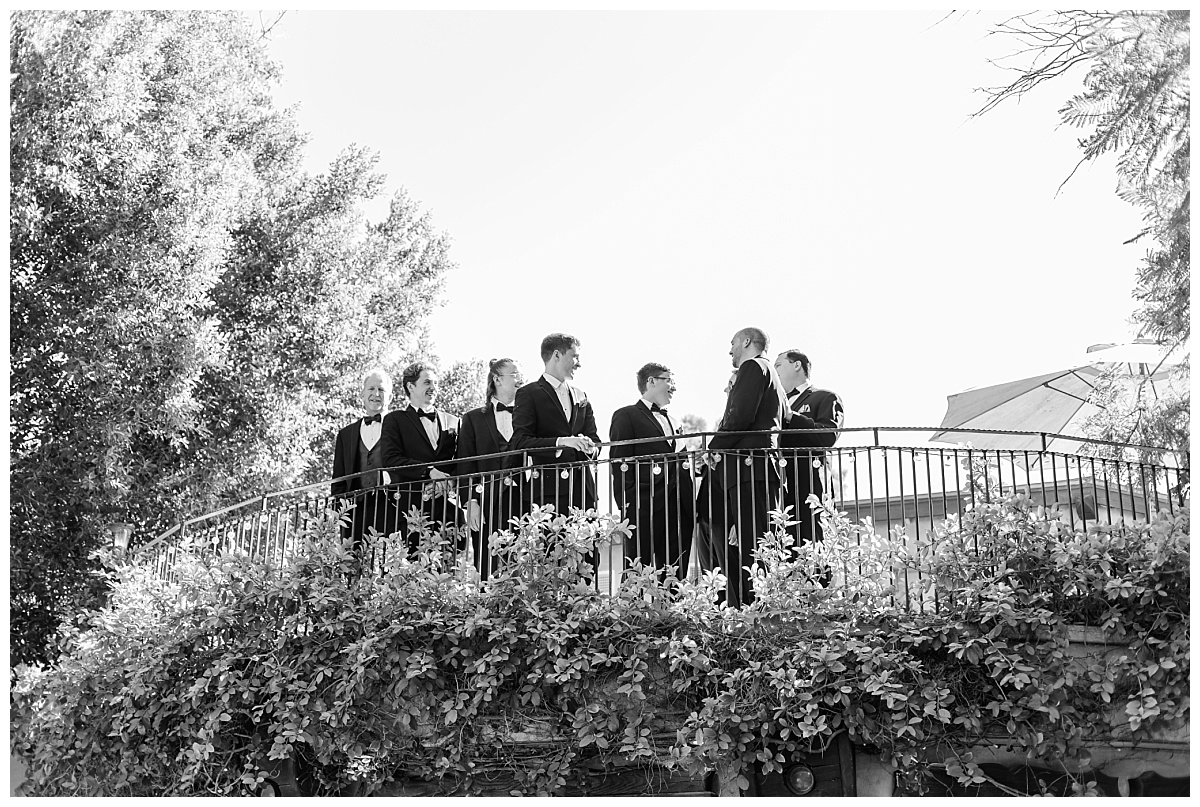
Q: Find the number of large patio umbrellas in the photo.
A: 1